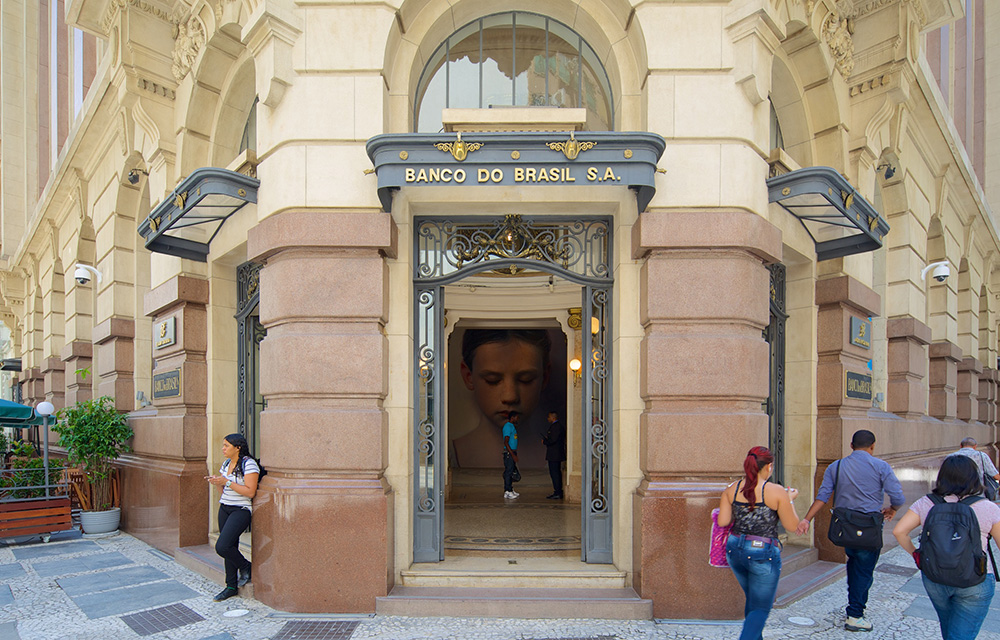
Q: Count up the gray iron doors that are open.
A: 2